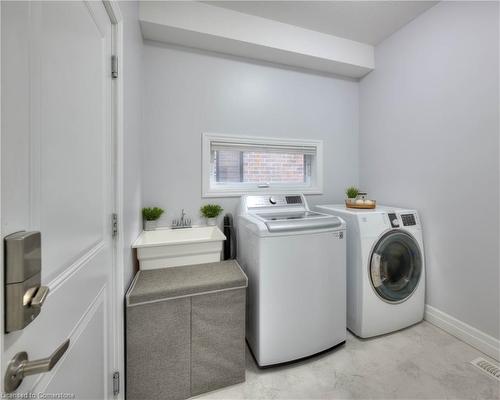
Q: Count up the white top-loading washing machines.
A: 1